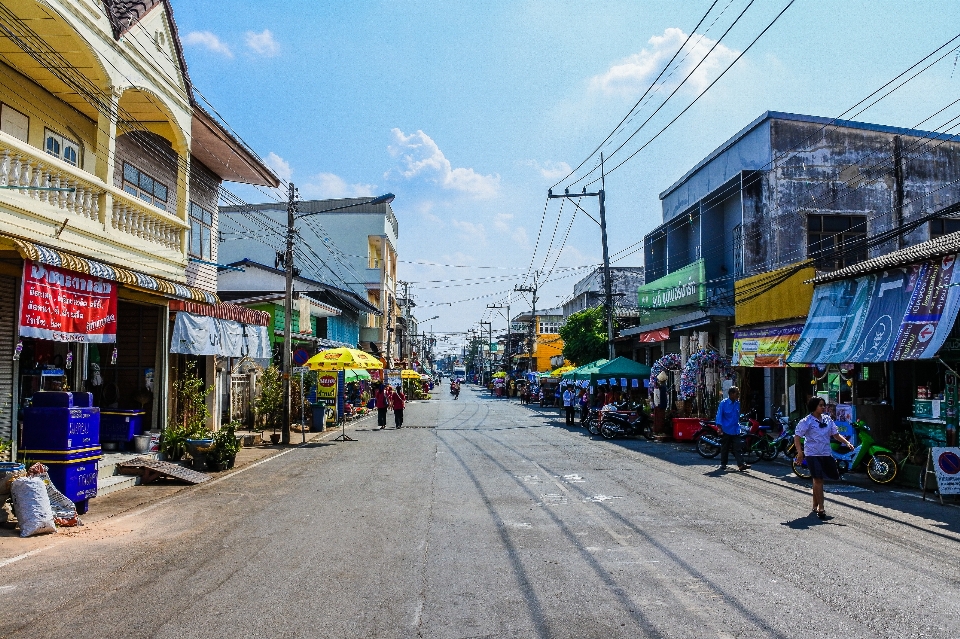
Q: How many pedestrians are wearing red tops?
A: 2